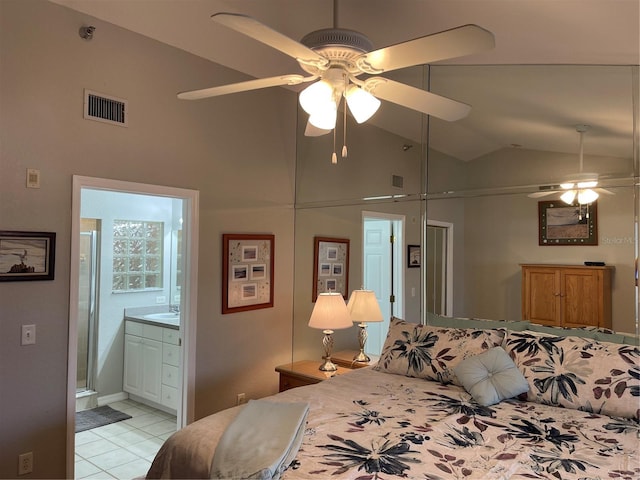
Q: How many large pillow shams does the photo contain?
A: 2